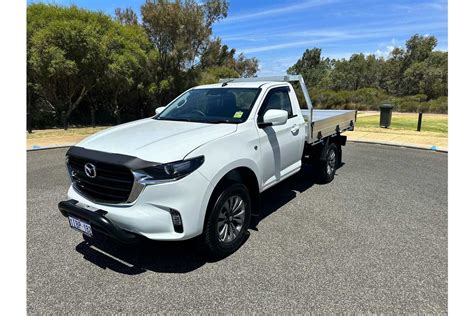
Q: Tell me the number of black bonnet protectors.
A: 1